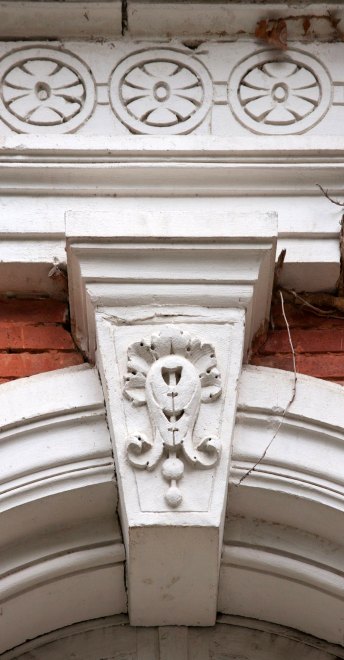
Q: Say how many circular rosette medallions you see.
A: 3